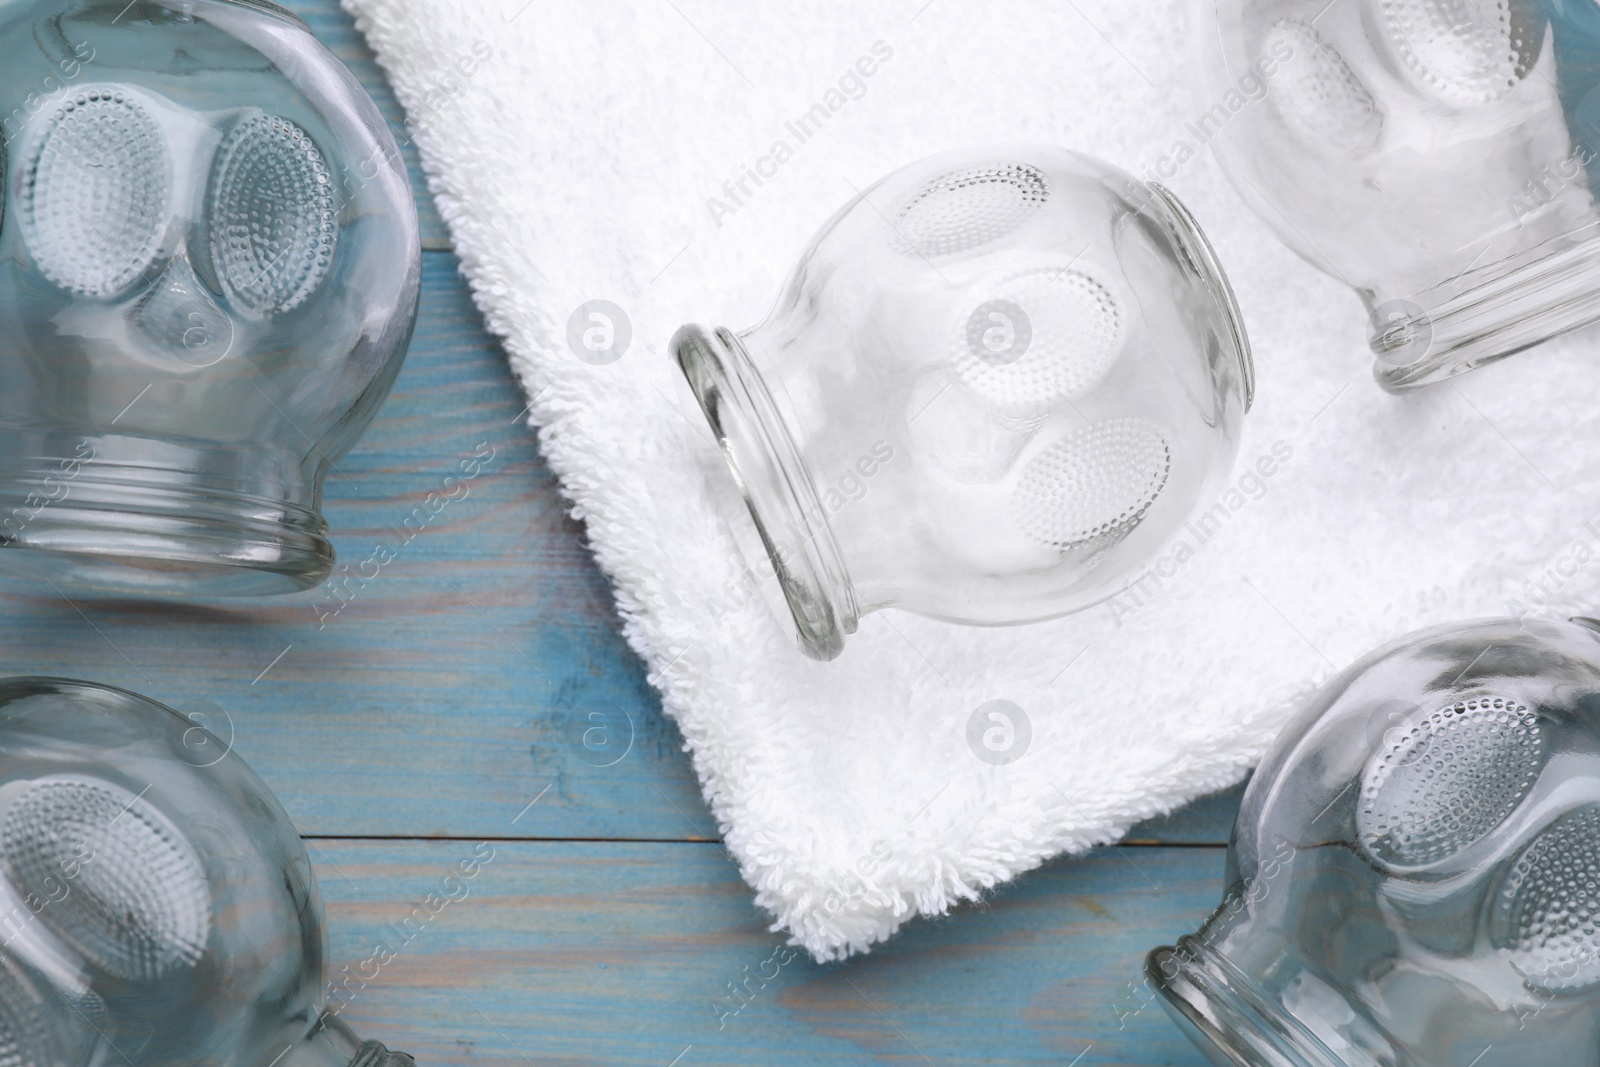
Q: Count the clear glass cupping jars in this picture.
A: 5